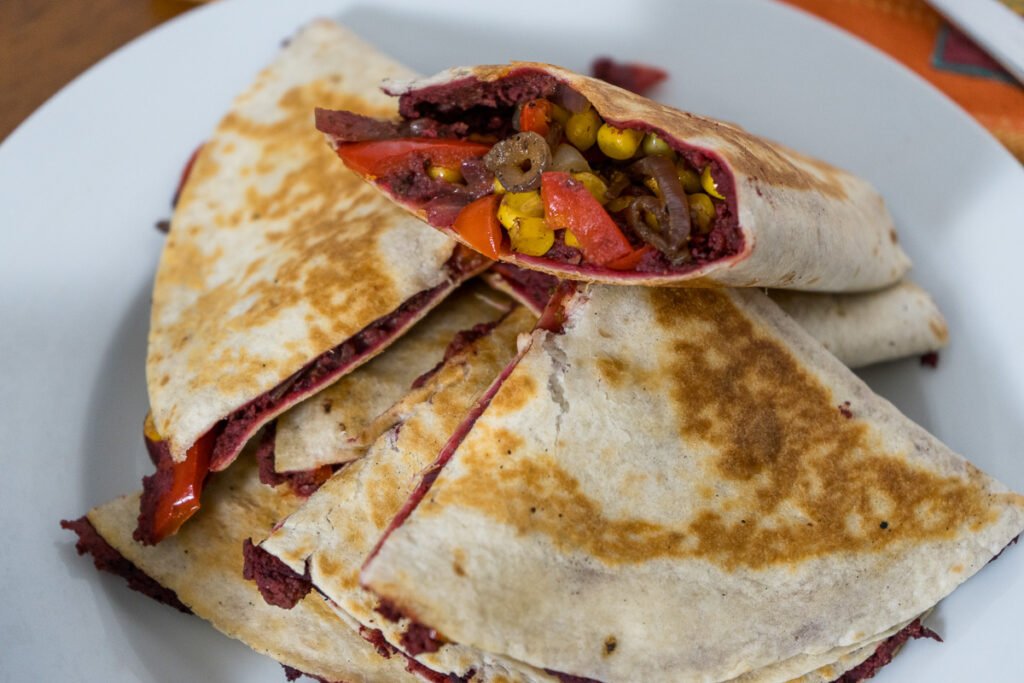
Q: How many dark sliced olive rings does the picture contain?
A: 1